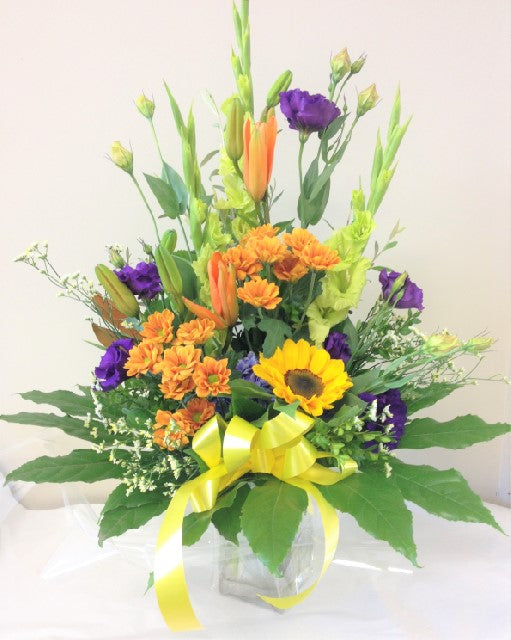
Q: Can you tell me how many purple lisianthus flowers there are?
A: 6